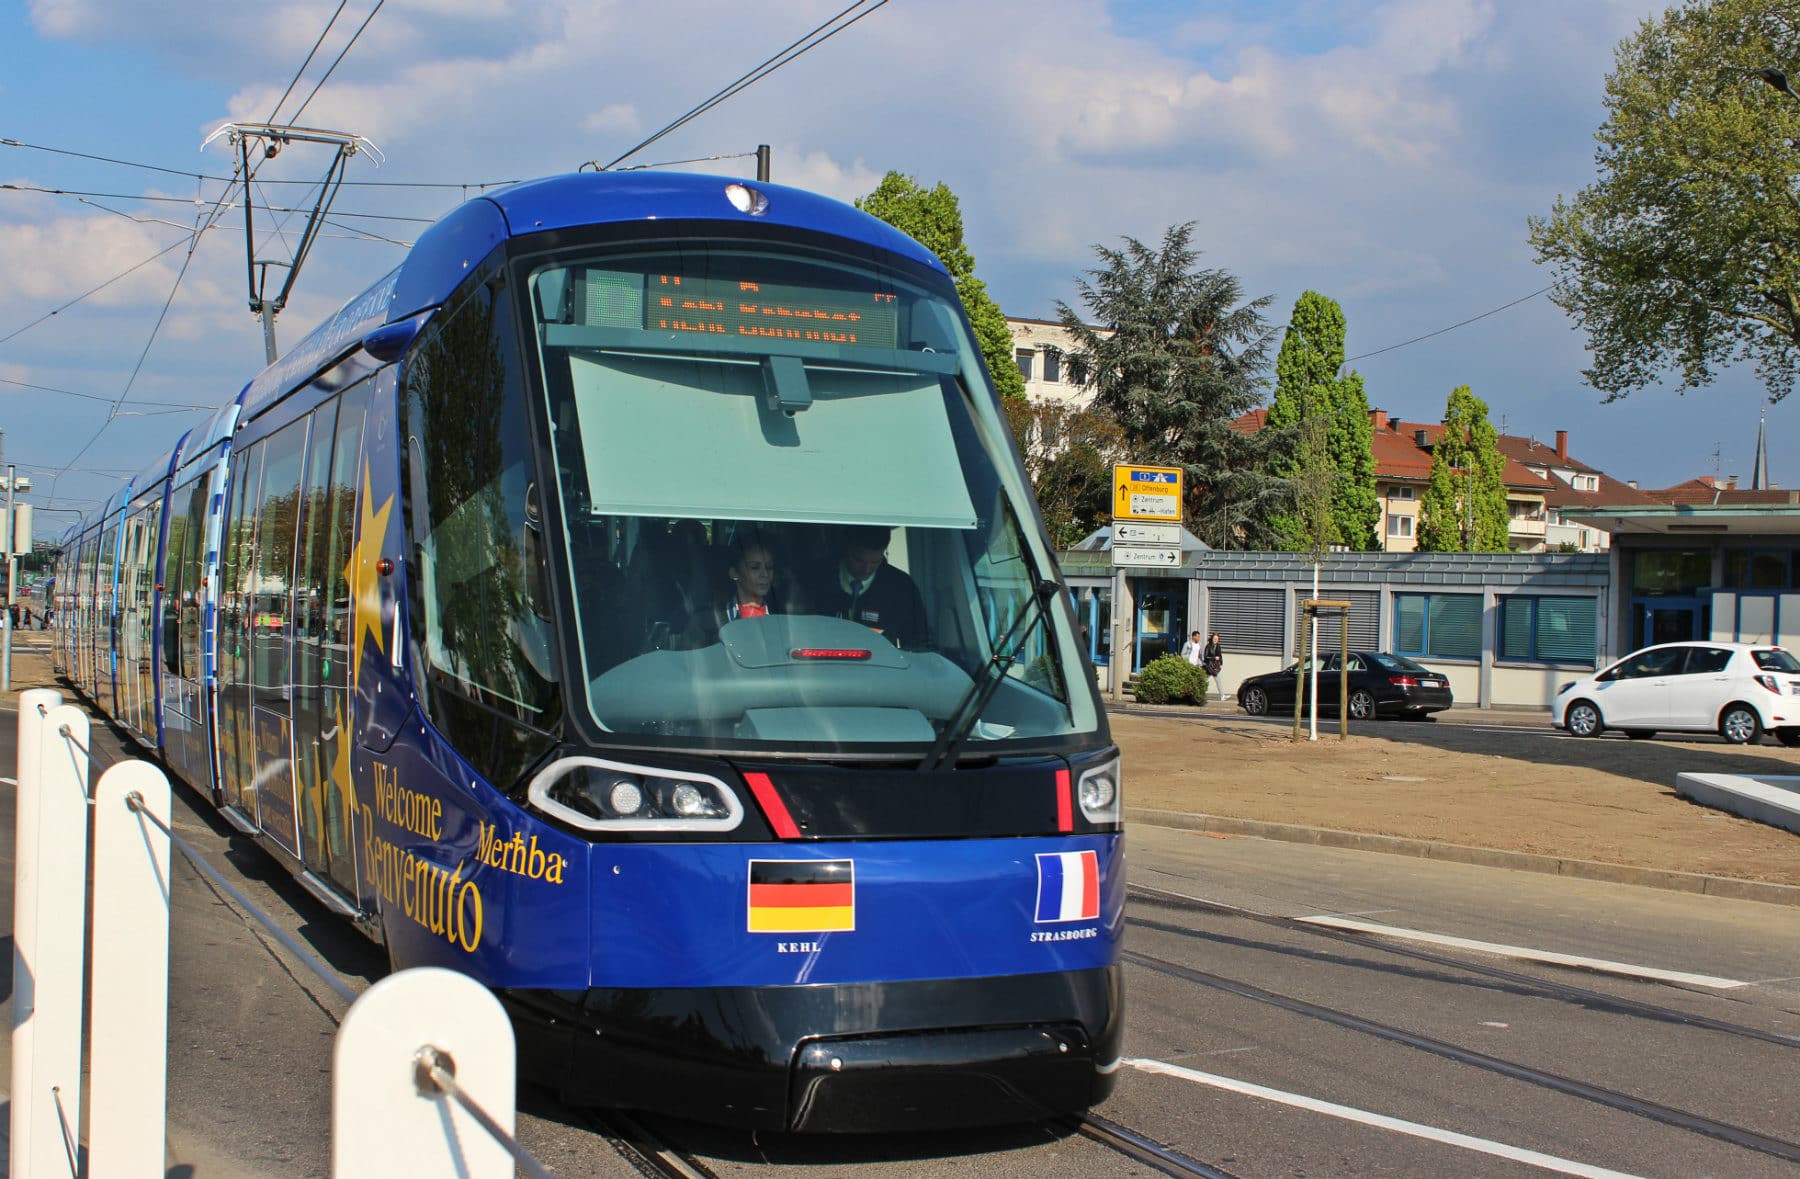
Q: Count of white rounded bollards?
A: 4